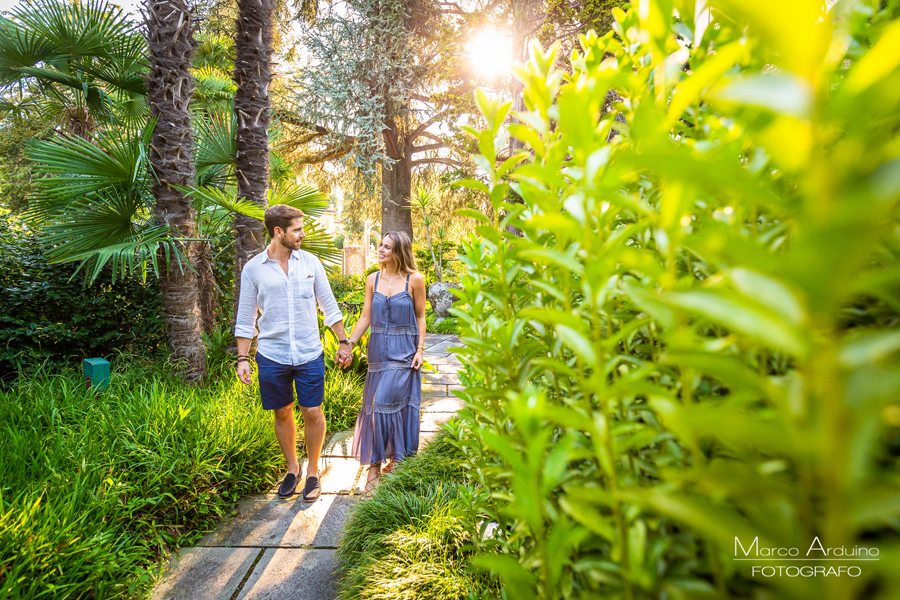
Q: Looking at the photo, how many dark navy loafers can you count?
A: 2